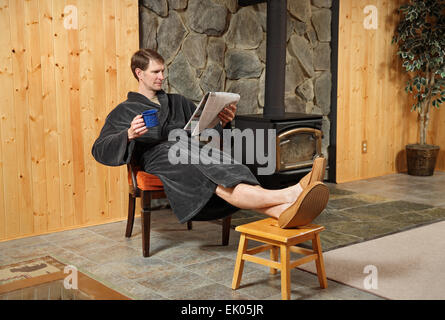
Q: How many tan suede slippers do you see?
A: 2